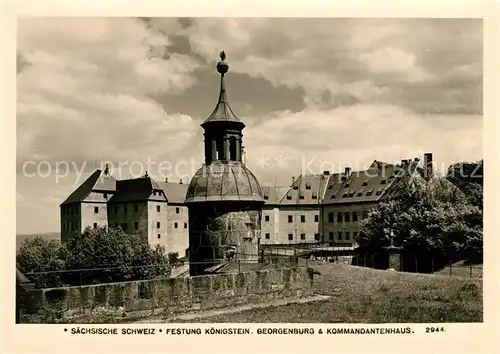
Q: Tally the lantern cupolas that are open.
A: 1